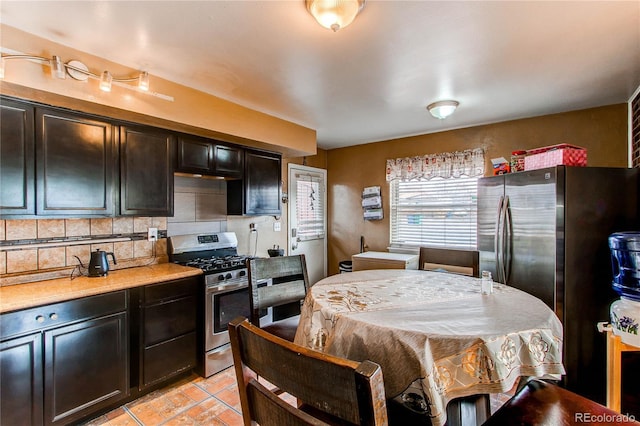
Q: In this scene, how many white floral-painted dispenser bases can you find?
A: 1